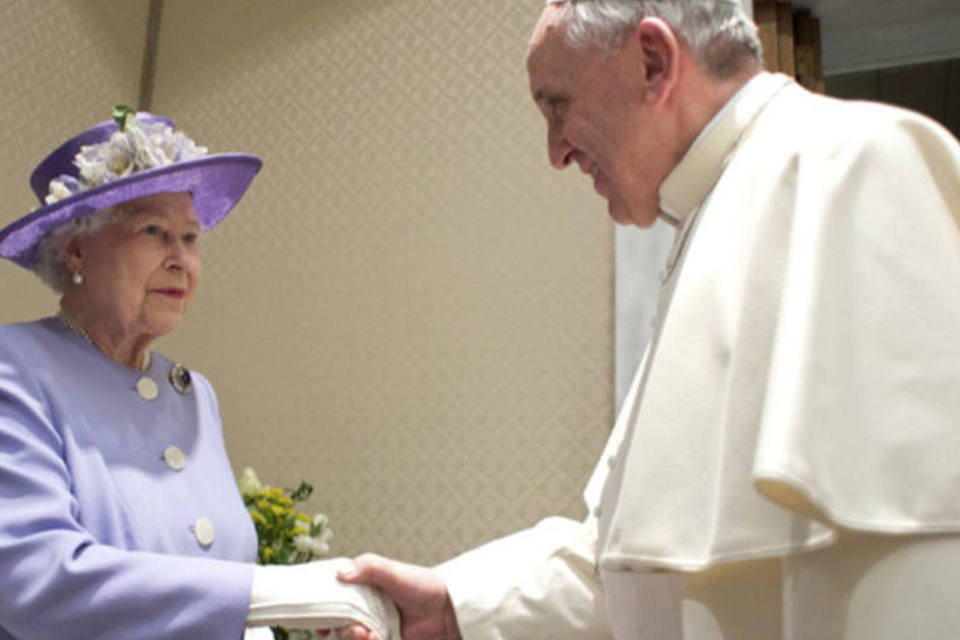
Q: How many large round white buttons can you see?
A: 3